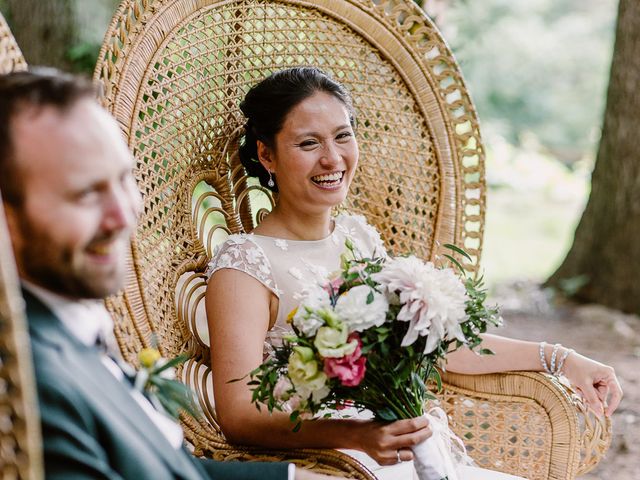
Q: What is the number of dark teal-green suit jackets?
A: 1